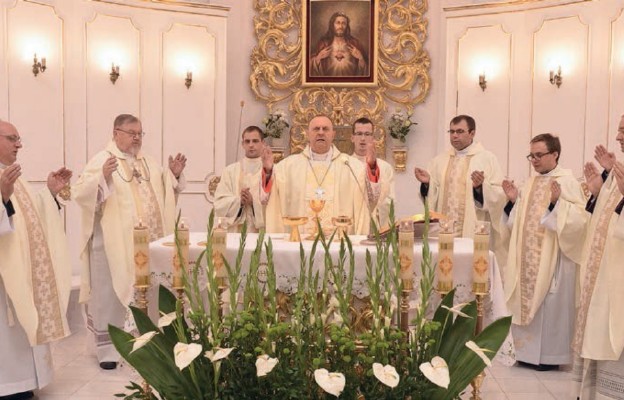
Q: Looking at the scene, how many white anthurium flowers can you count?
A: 10